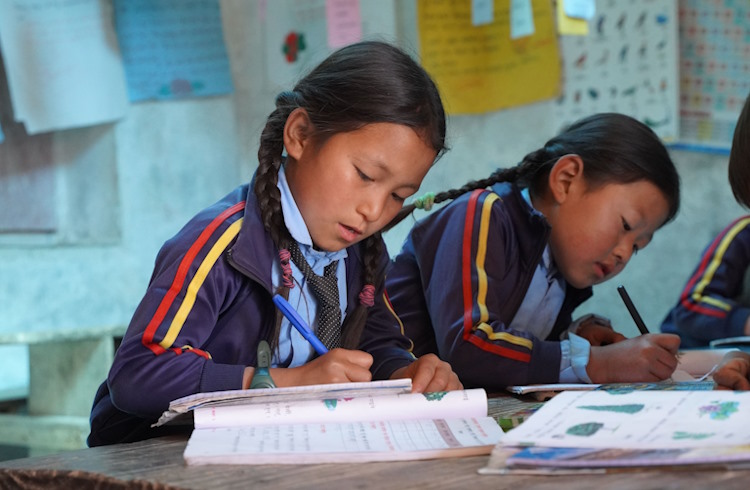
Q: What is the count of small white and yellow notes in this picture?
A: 4